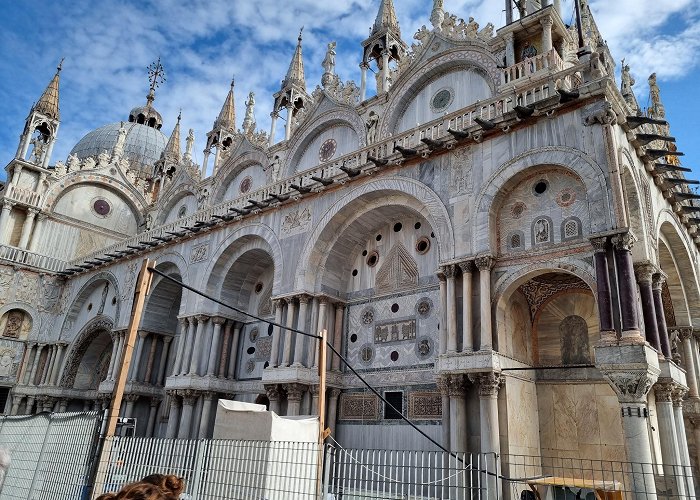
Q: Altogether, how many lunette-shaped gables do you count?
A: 5